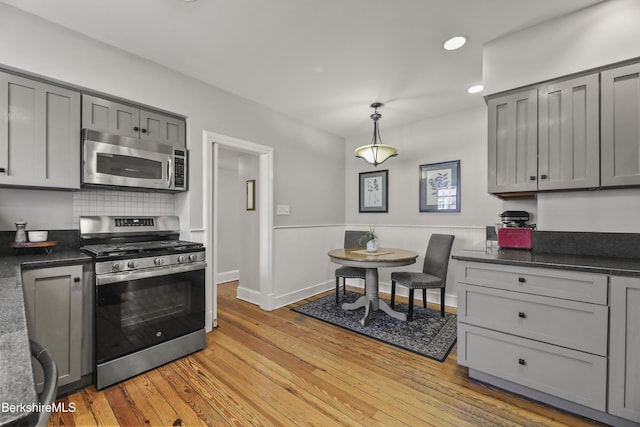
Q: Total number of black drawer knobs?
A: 3